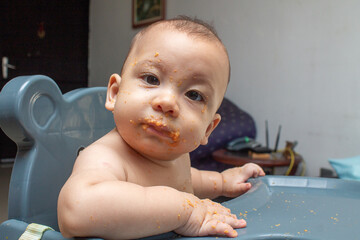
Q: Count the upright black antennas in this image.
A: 2